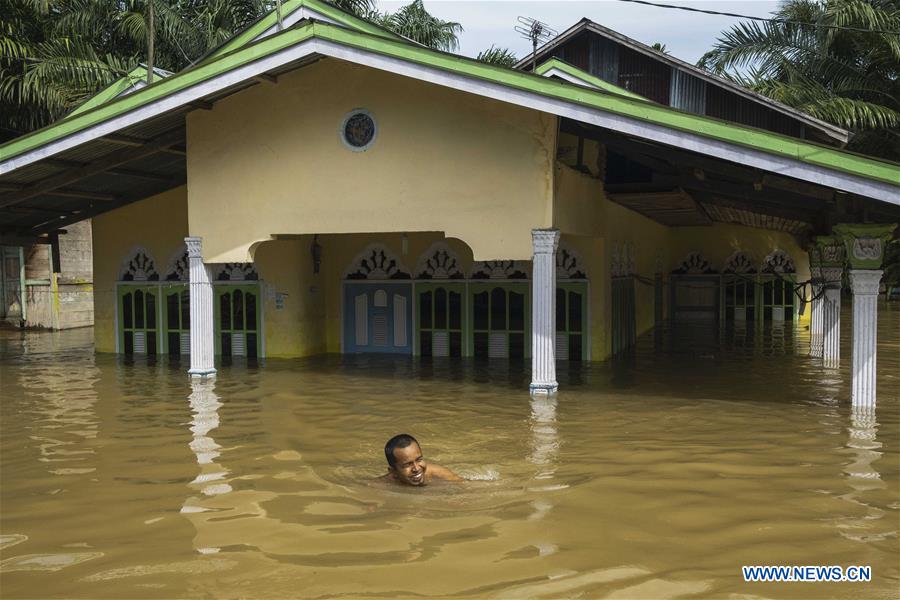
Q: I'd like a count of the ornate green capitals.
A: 3